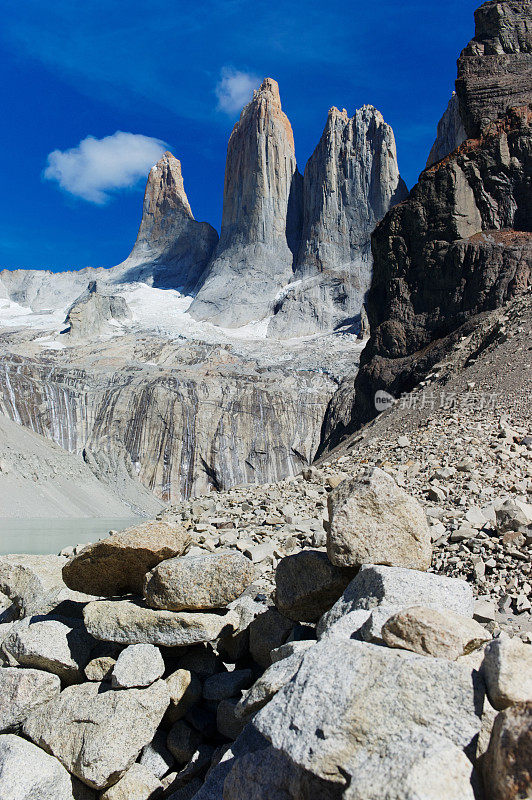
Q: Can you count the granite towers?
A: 3